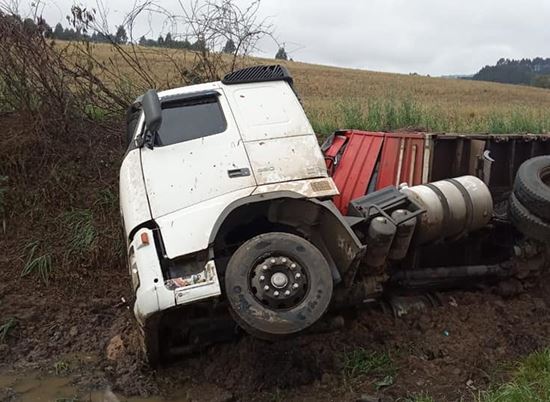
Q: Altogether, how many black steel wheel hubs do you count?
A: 1